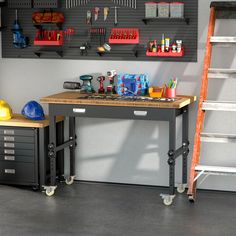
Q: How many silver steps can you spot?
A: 5